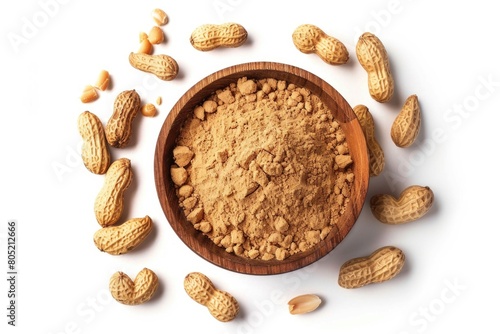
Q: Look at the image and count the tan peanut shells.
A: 14